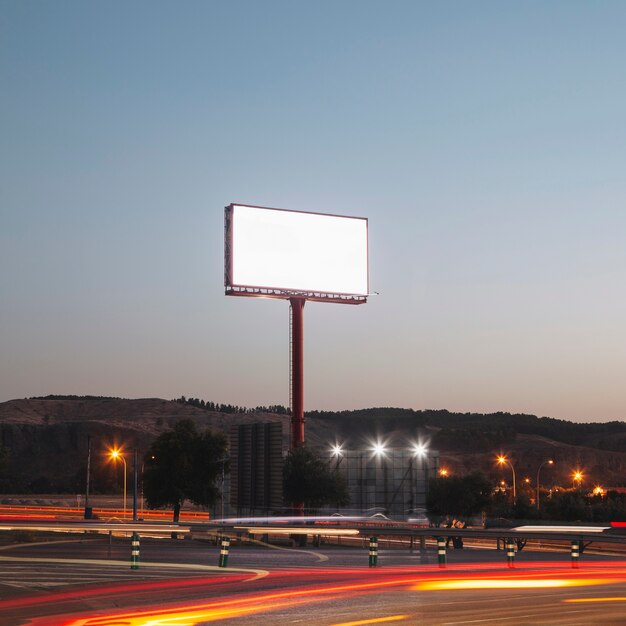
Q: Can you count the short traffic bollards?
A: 6